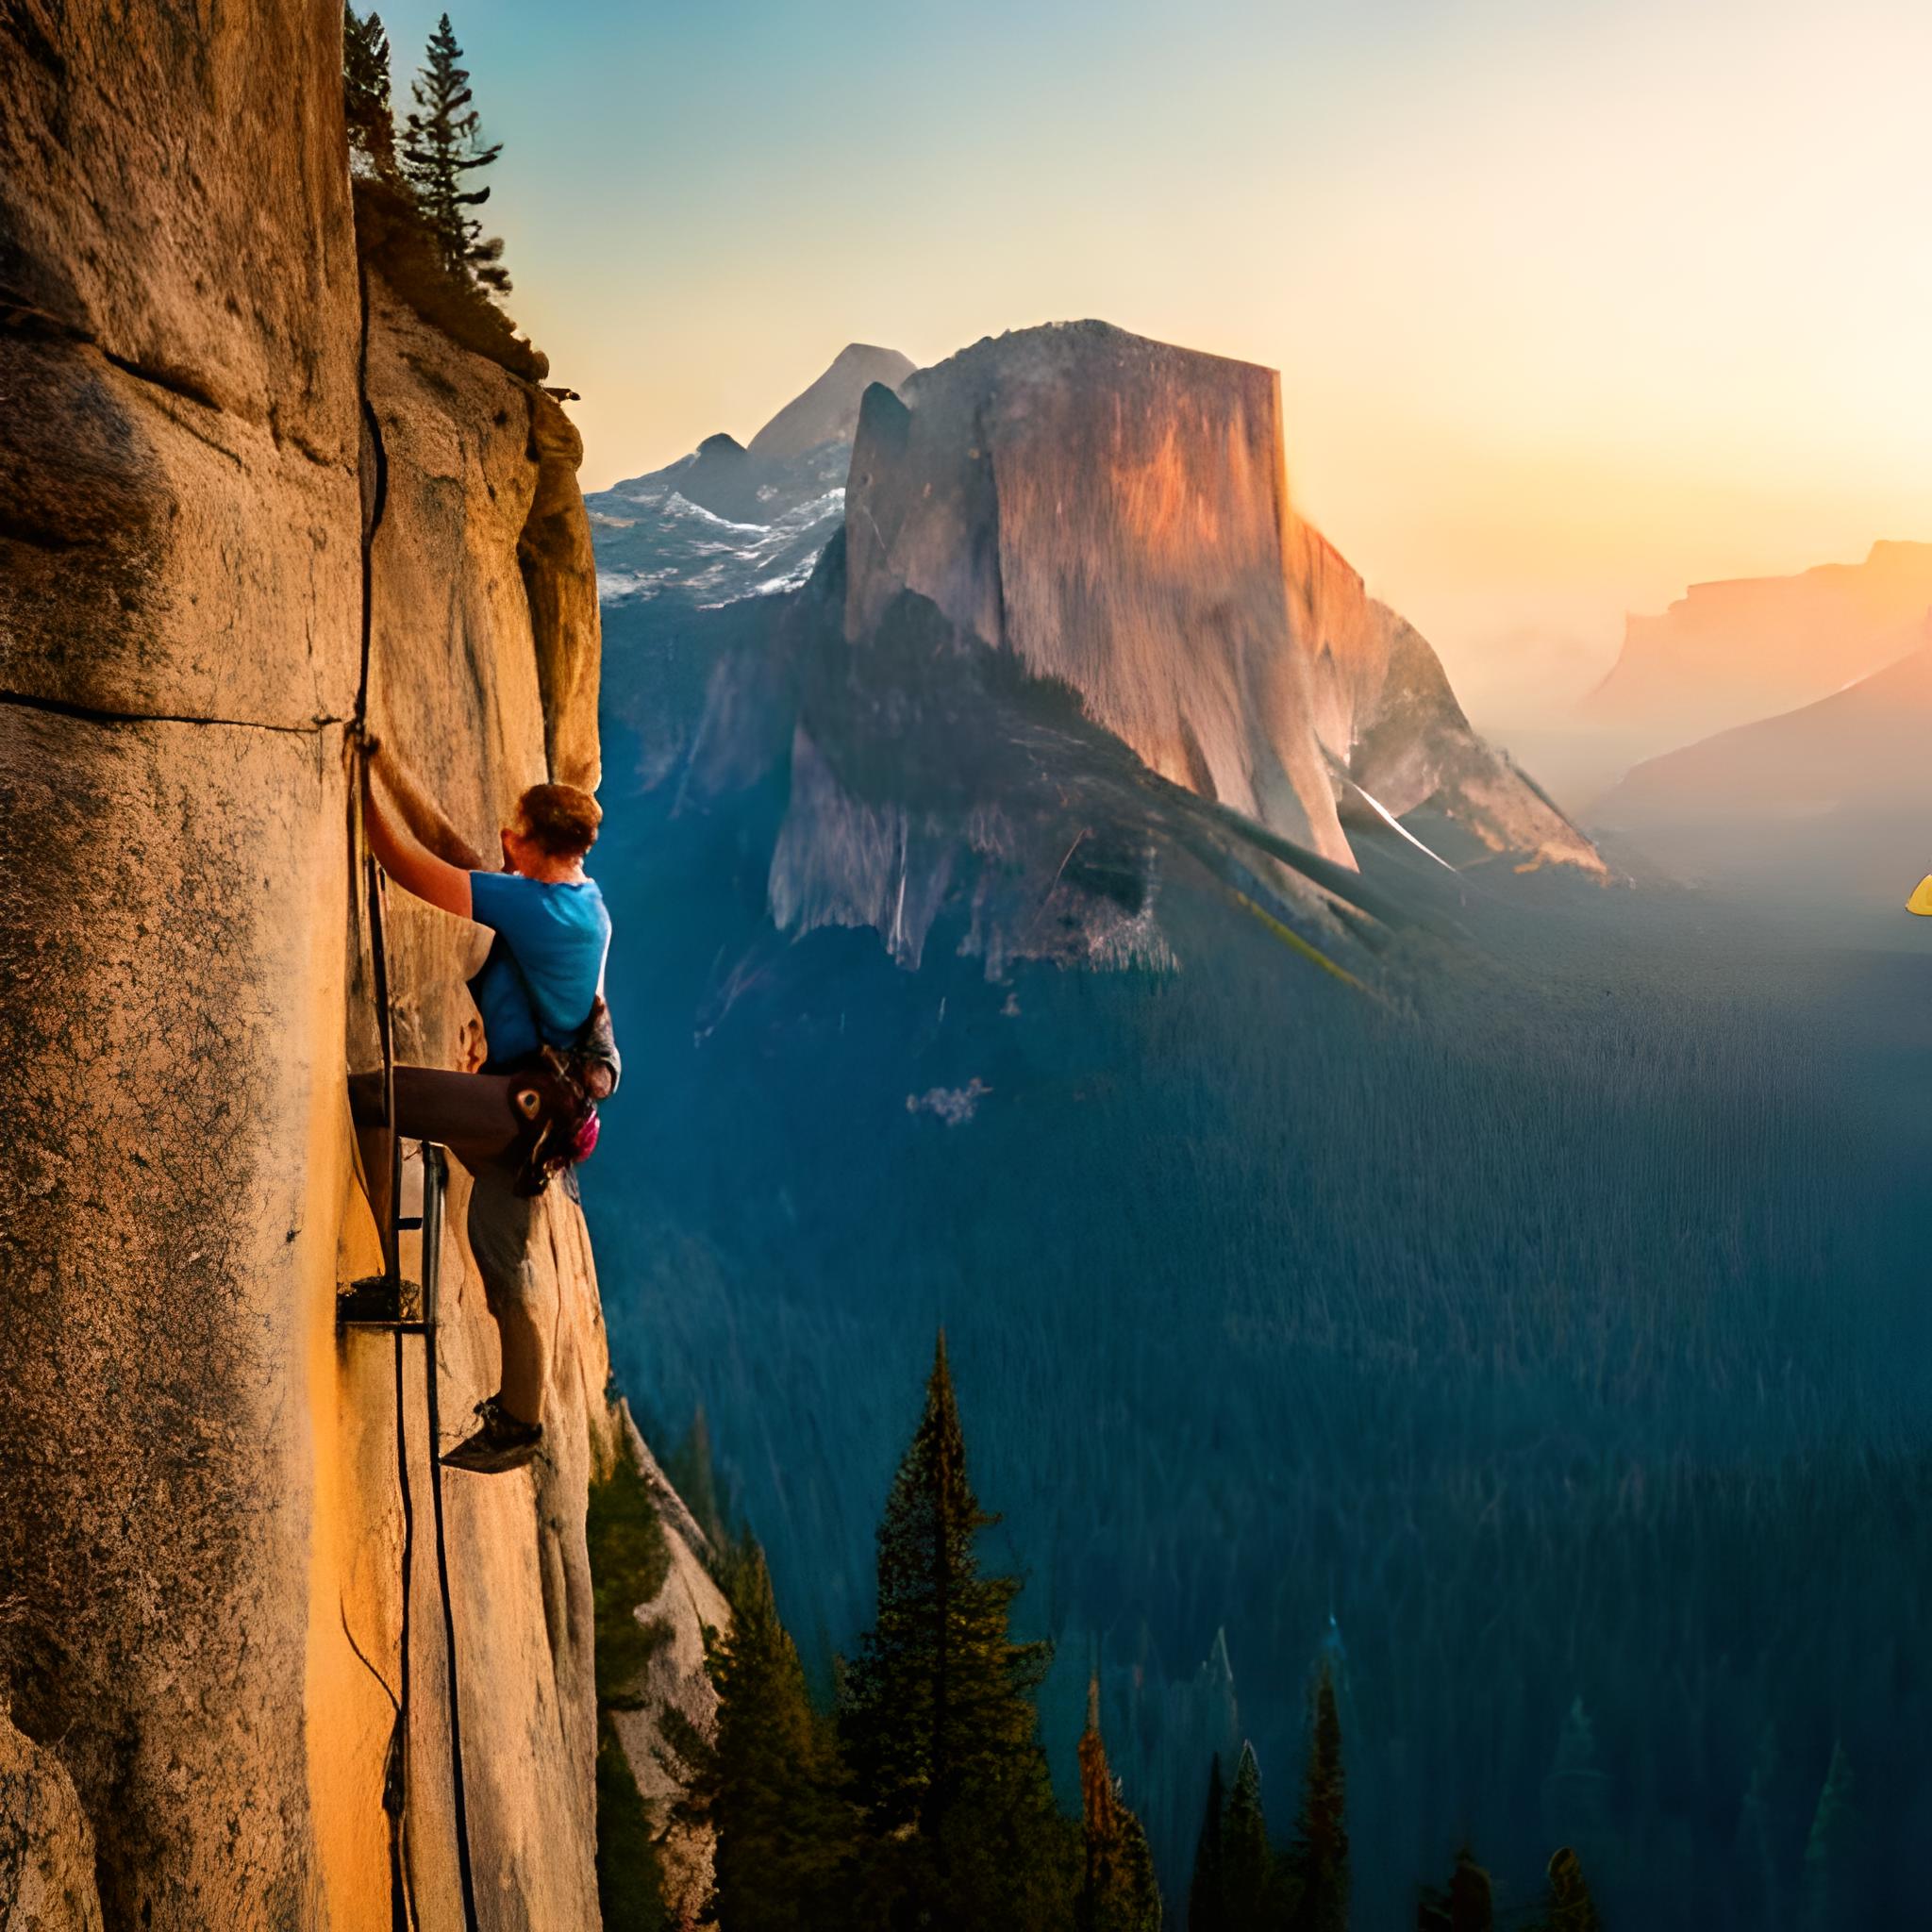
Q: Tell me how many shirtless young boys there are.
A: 0